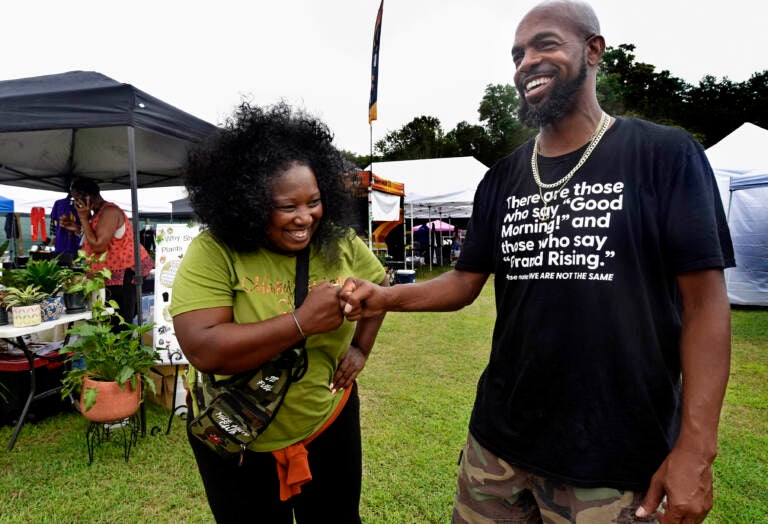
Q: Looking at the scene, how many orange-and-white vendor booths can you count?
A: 1